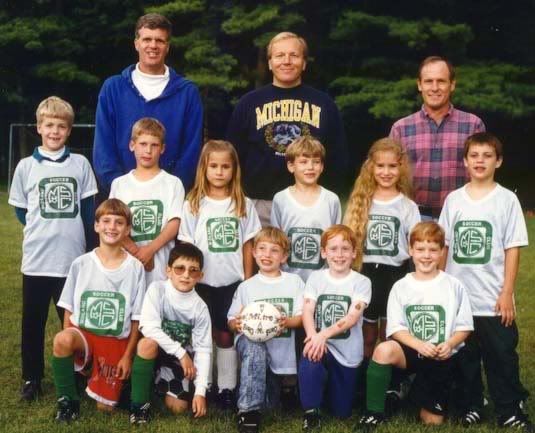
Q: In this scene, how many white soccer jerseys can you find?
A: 11